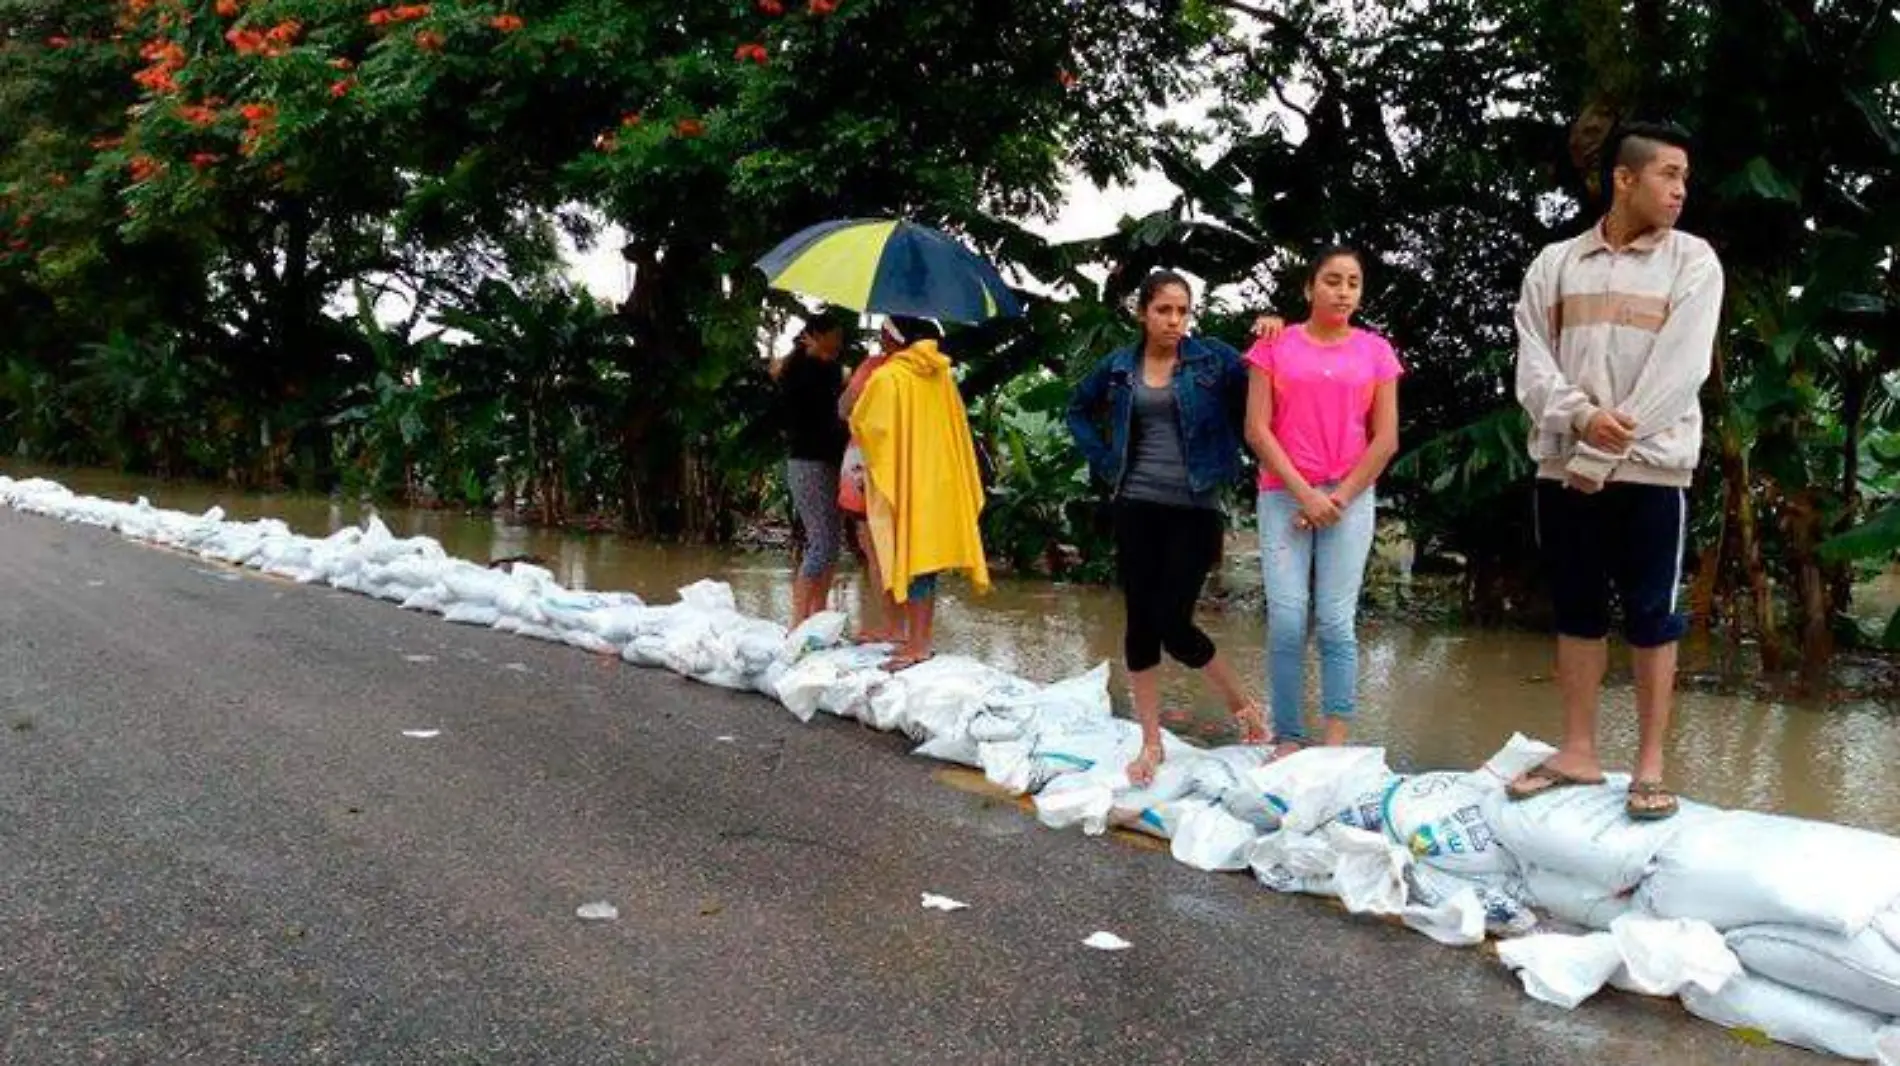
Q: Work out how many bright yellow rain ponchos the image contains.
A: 1